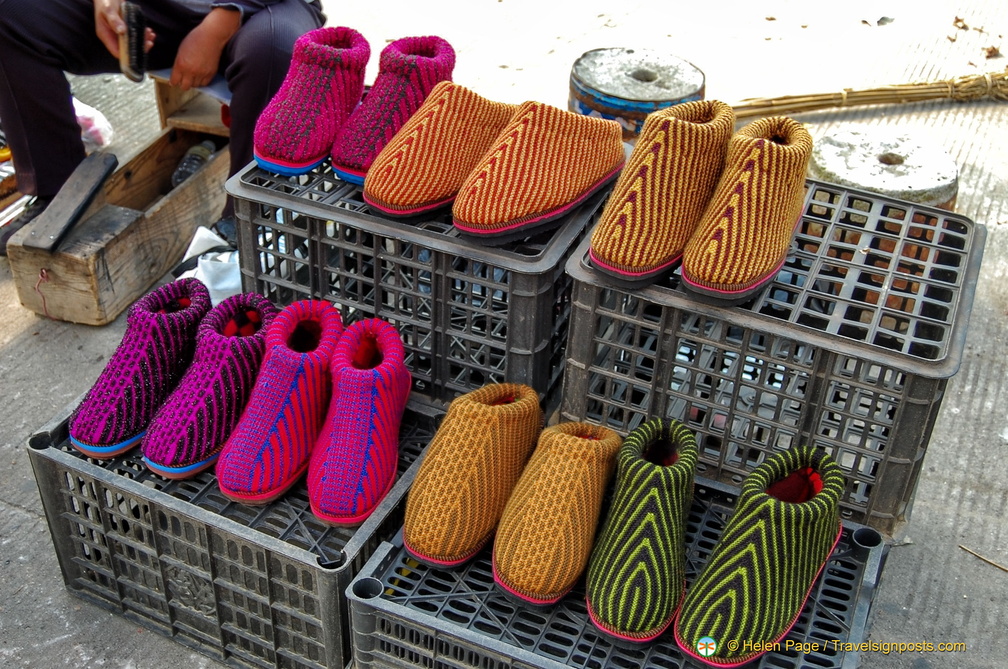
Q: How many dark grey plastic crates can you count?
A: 4